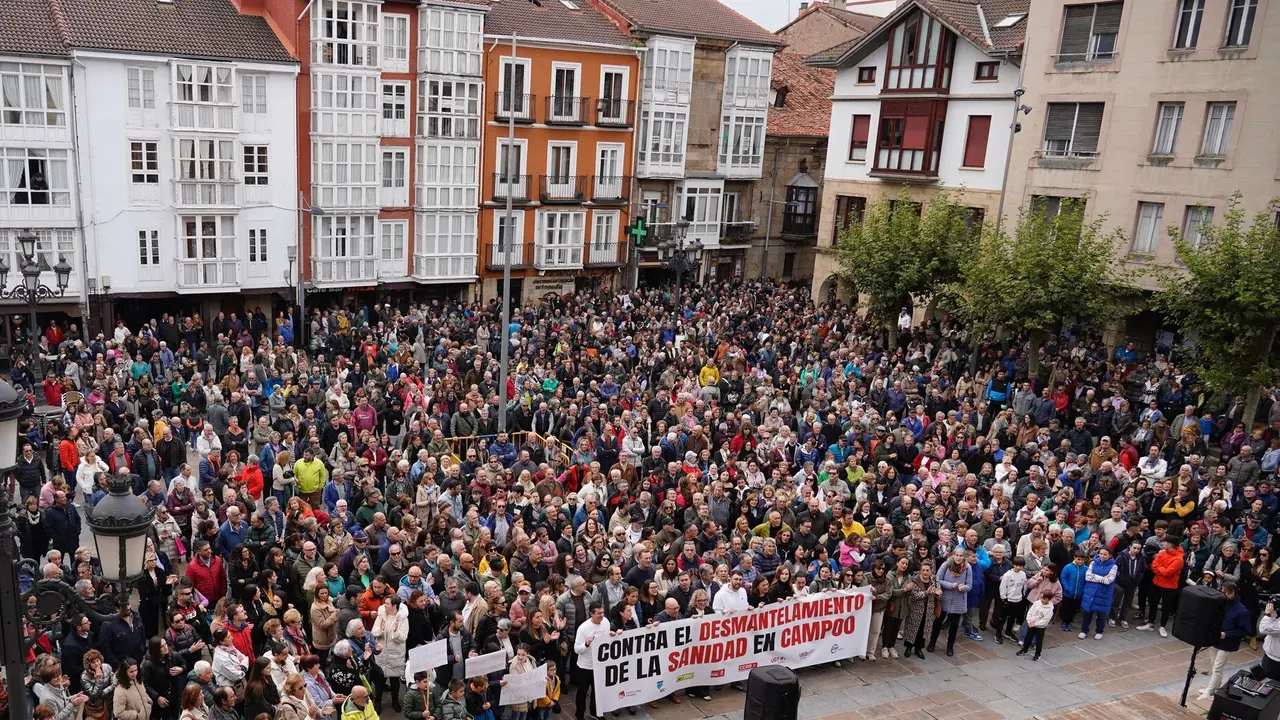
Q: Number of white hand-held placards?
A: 3